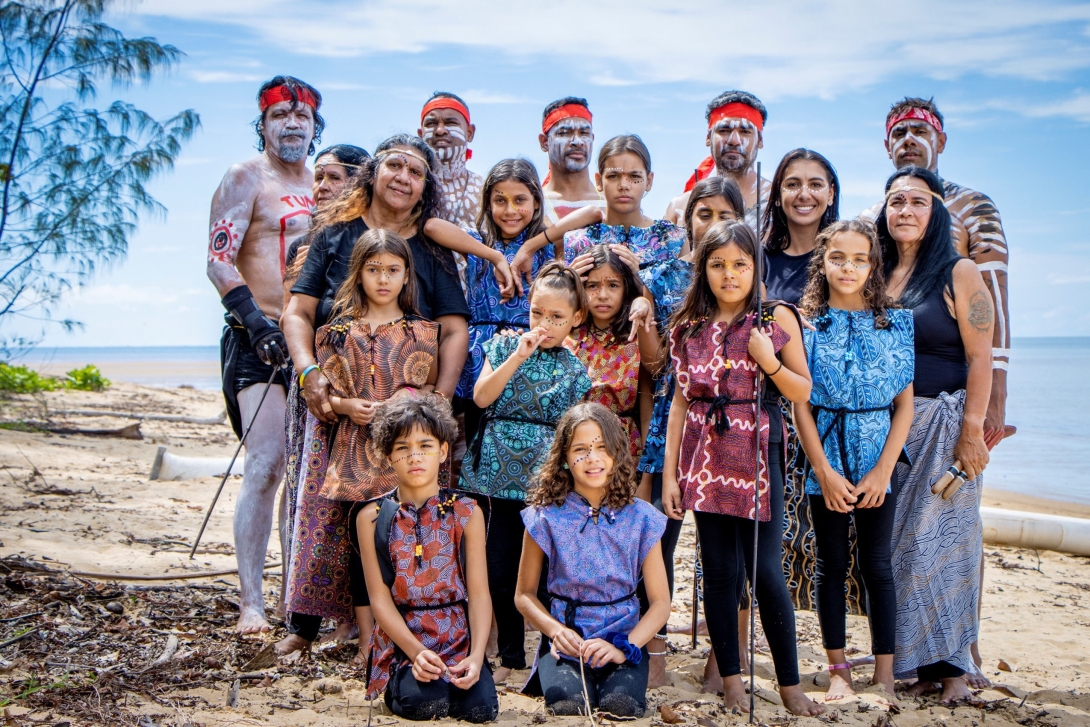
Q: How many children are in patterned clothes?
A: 10